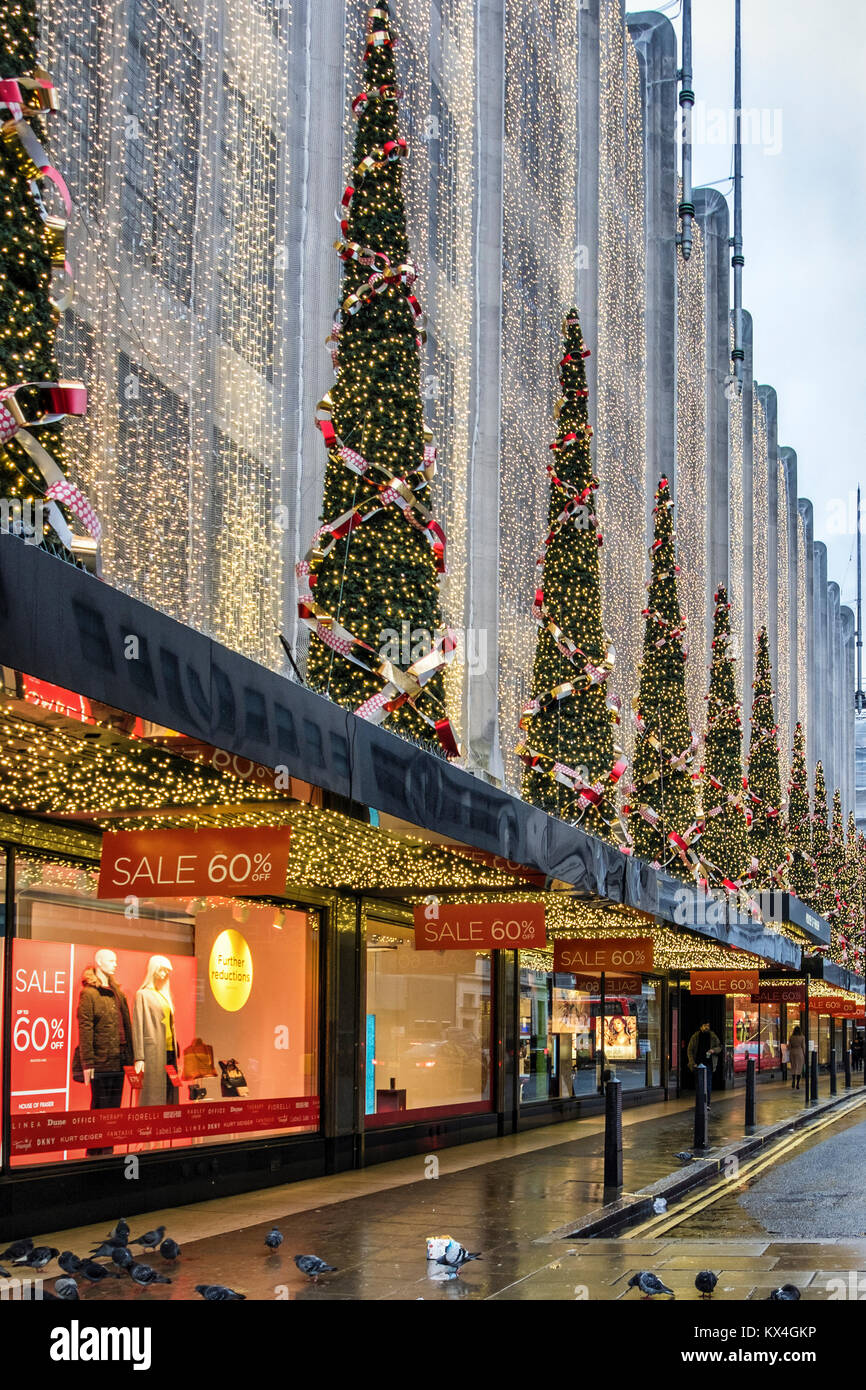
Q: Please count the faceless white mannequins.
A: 2